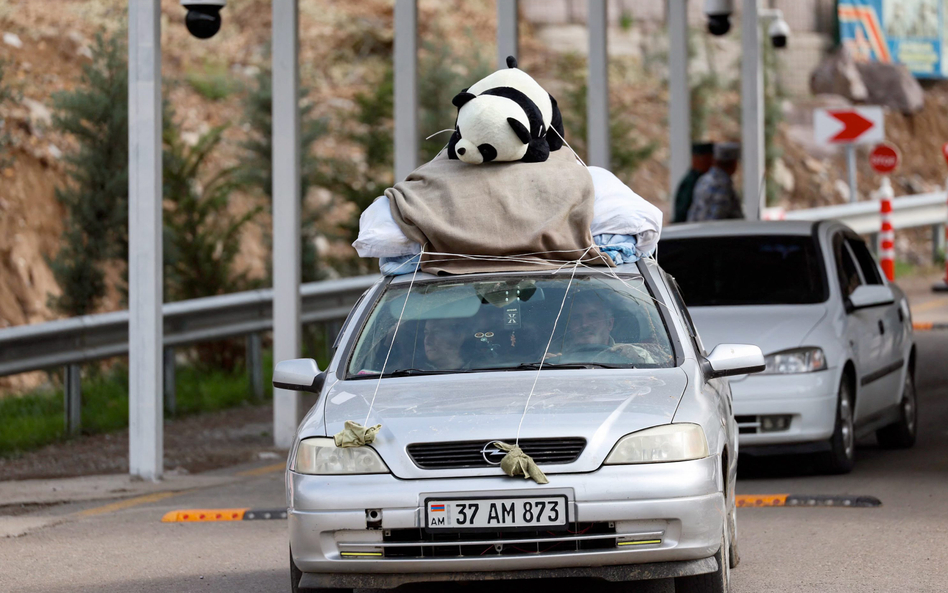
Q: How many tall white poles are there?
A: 7